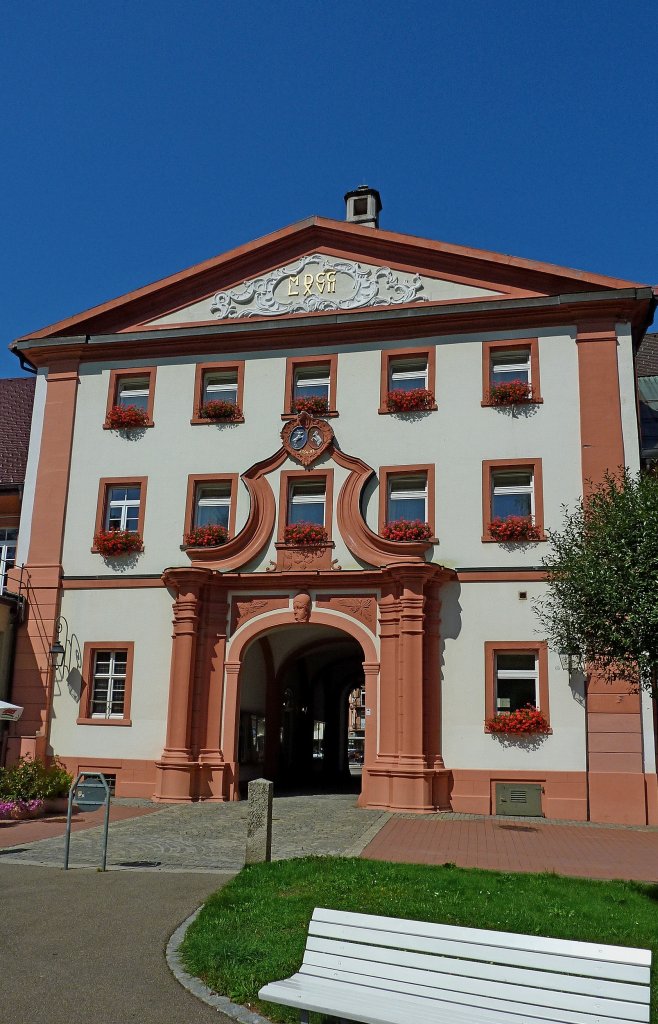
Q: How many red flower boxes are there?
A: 11